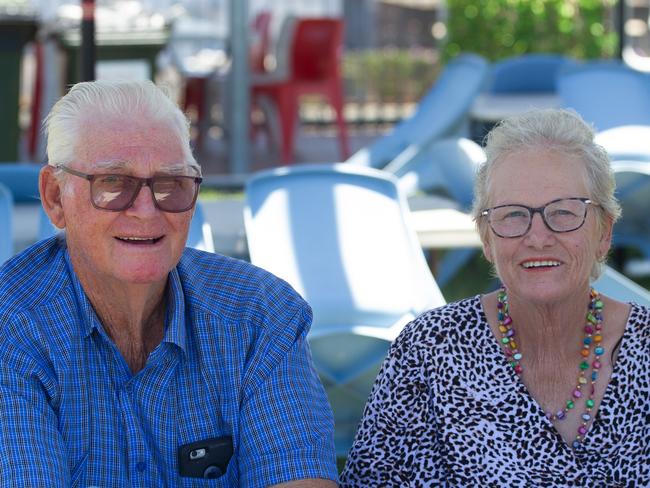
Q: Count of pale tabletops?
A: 2